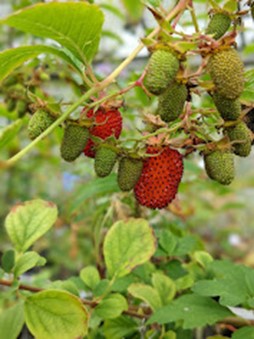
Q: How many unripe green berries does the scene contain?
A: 11